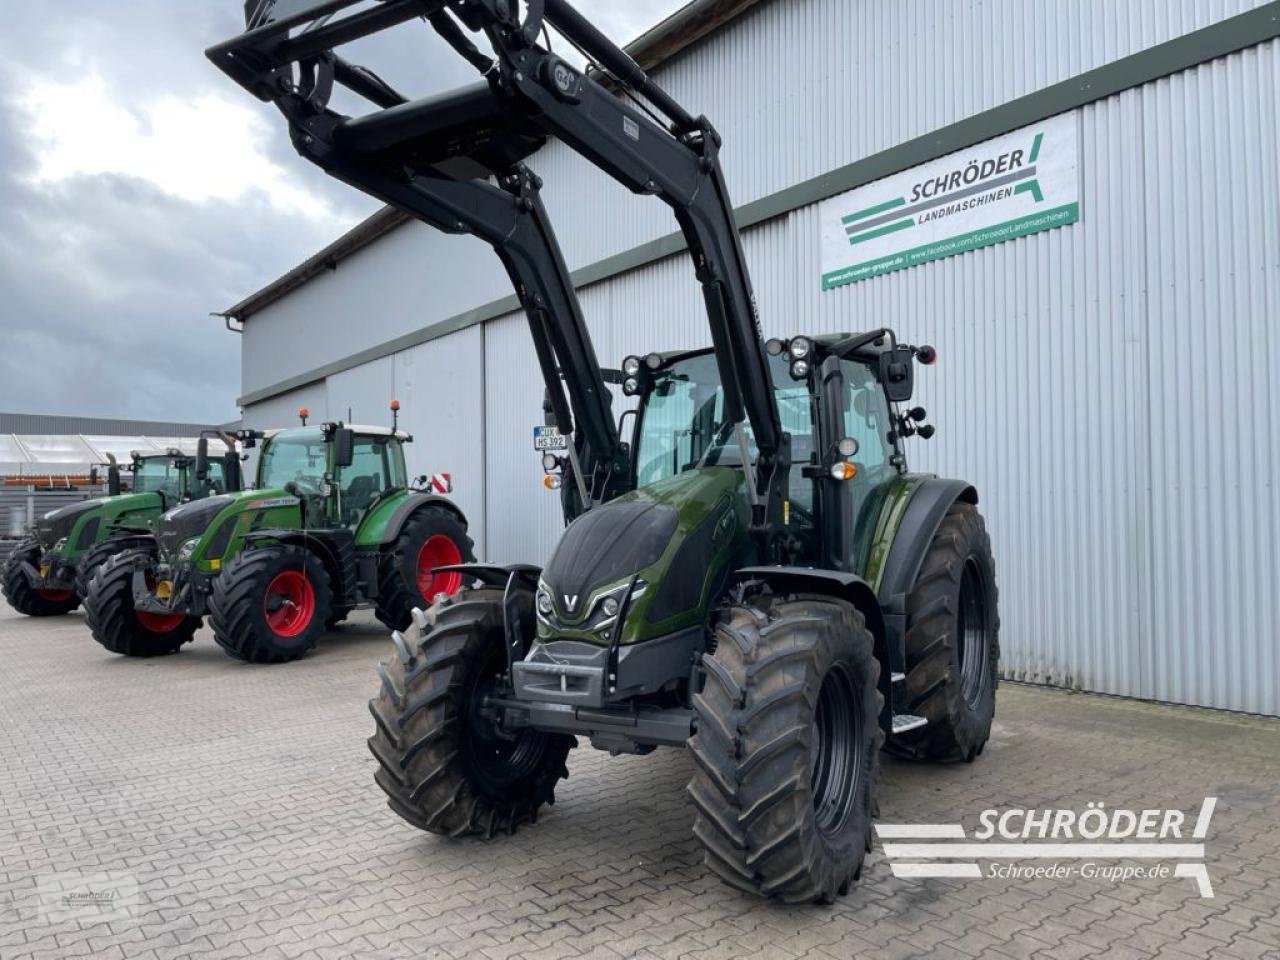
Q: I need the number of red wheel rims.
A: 4